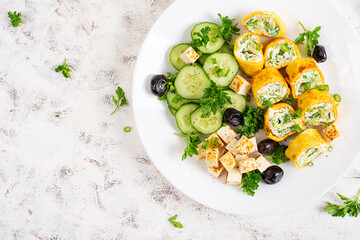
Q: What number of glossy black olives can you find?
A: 5